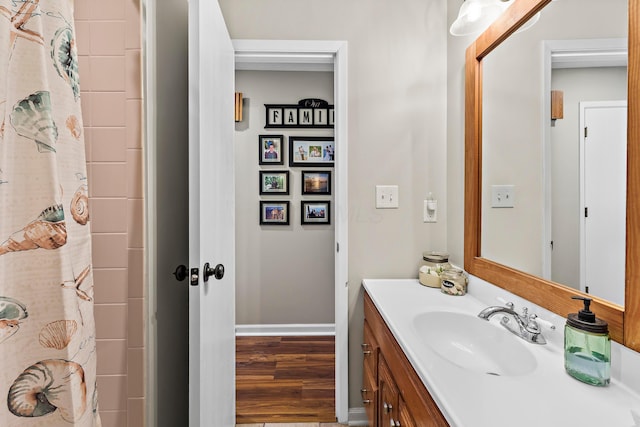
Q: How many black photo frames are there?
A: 6